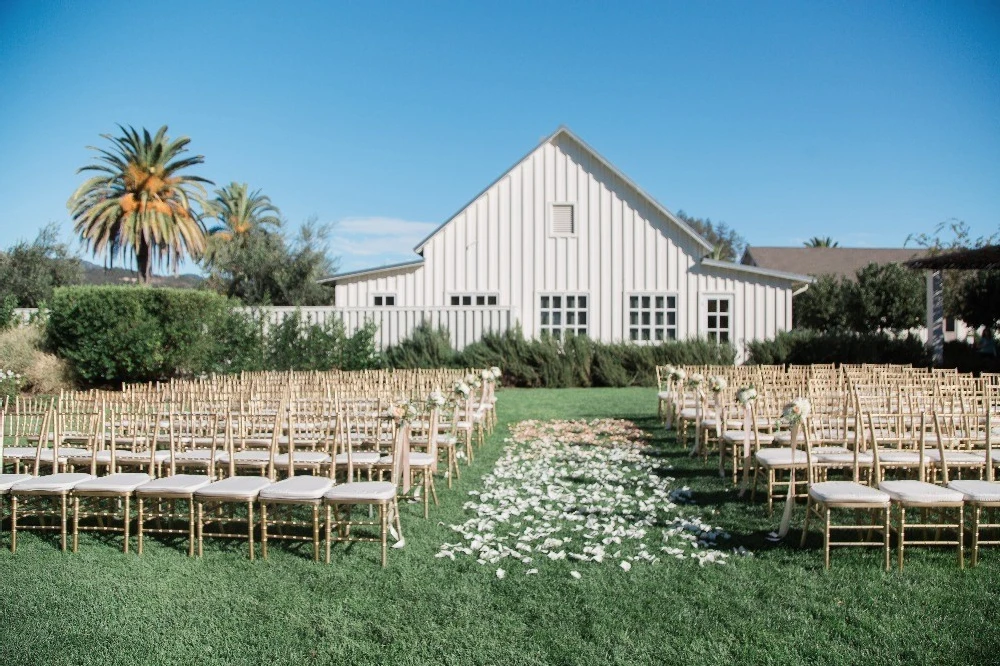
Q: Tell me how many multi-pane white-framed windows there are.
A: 5